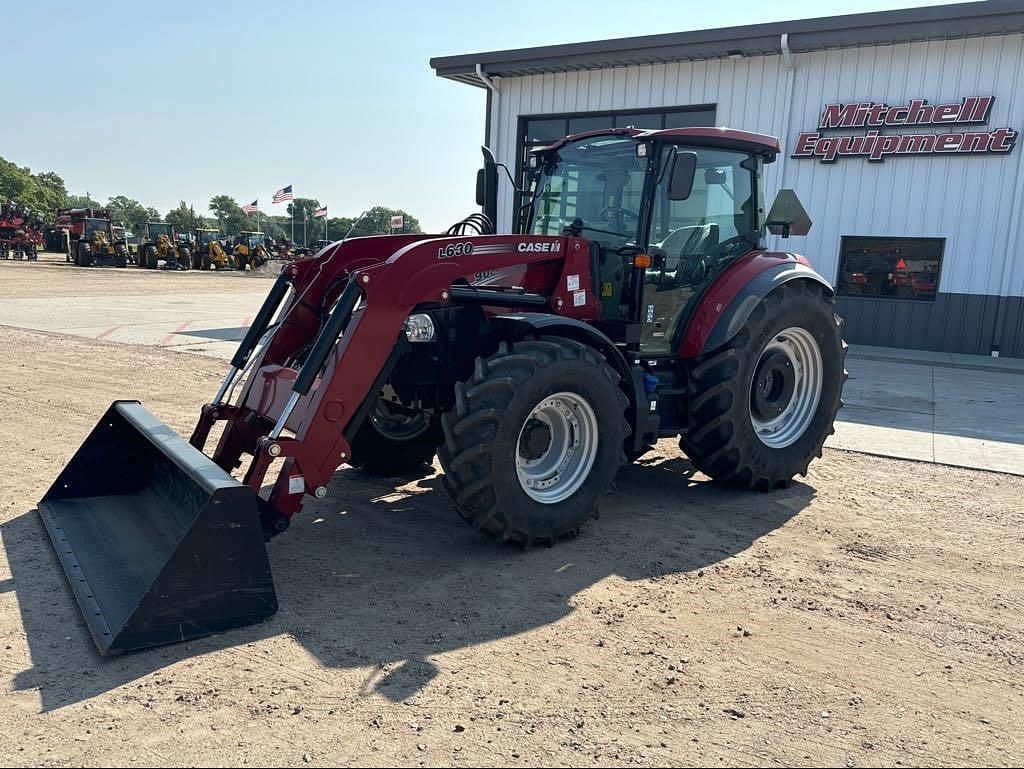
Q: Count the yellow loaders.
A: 4